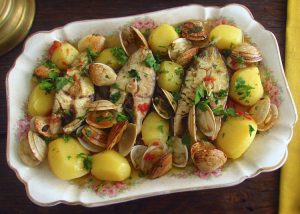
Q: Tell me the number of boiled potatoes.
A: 11